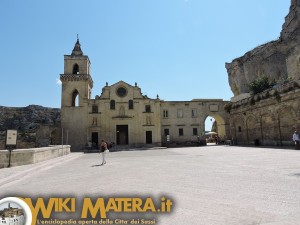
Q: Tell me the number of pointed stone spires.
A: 1